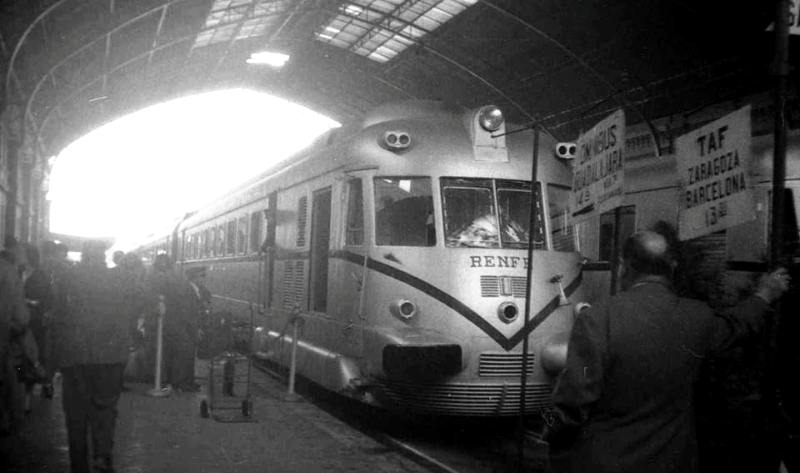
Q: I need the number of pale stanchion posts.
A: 2